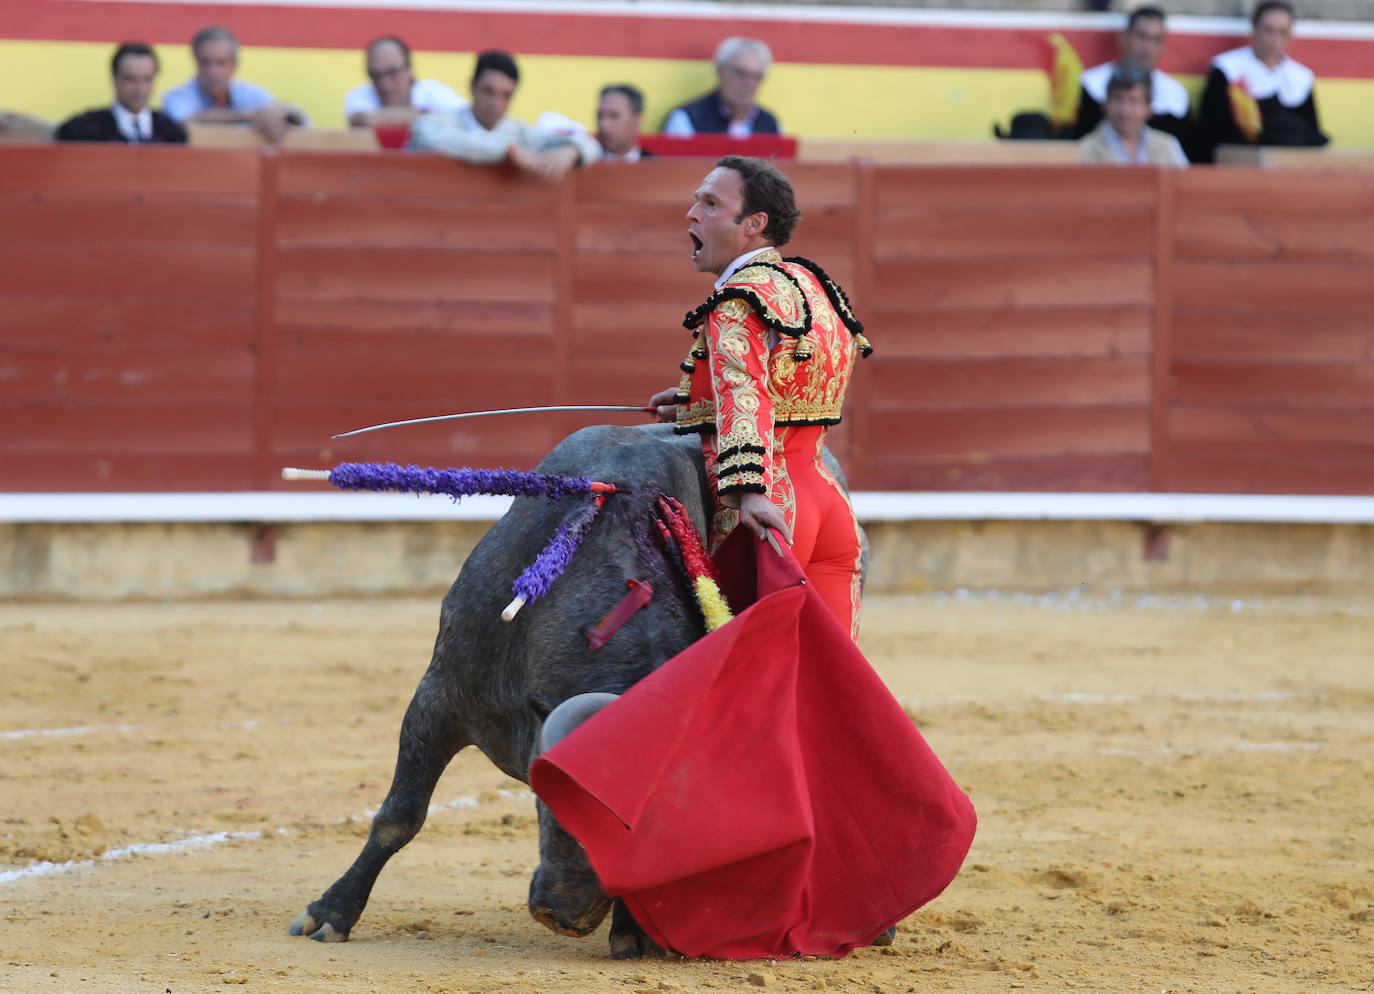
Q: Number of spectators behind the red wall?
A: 9